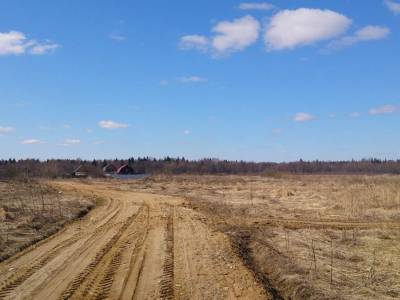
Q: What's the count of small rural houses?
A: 3